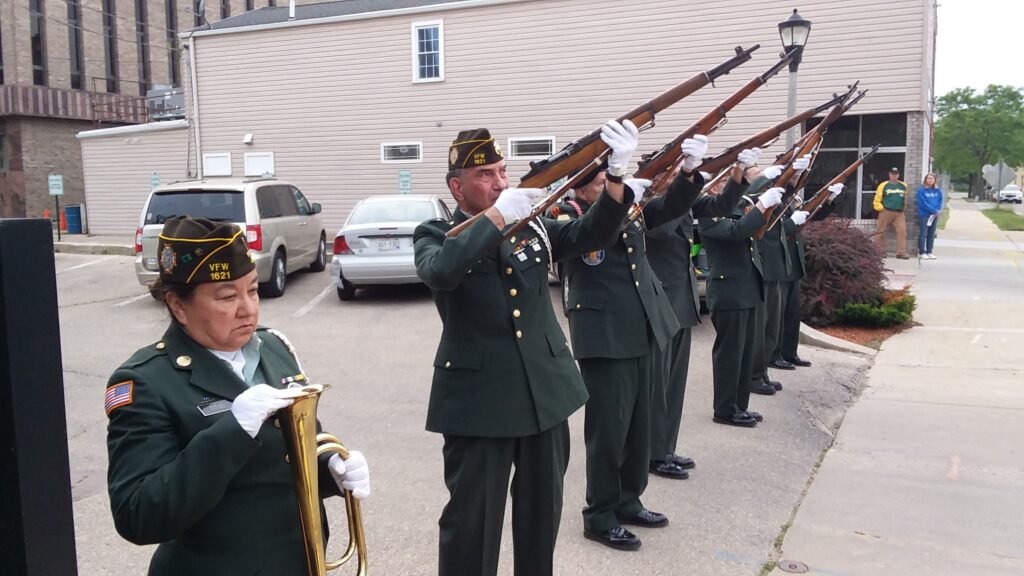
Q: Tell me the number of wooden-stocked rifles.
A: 6